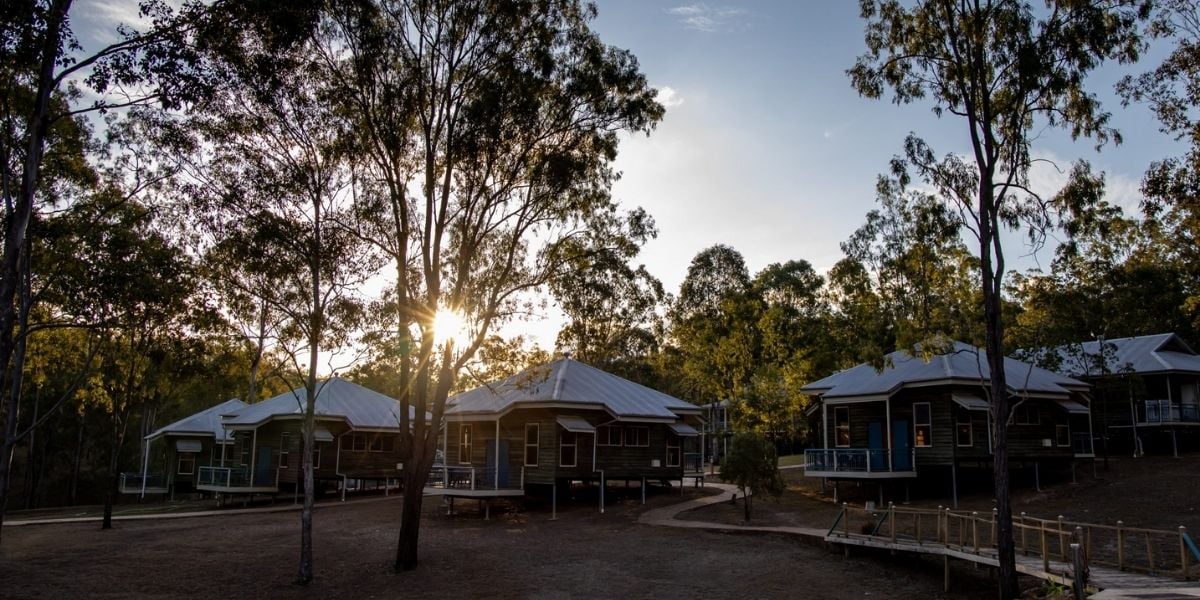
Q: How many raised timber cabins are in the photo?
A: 5